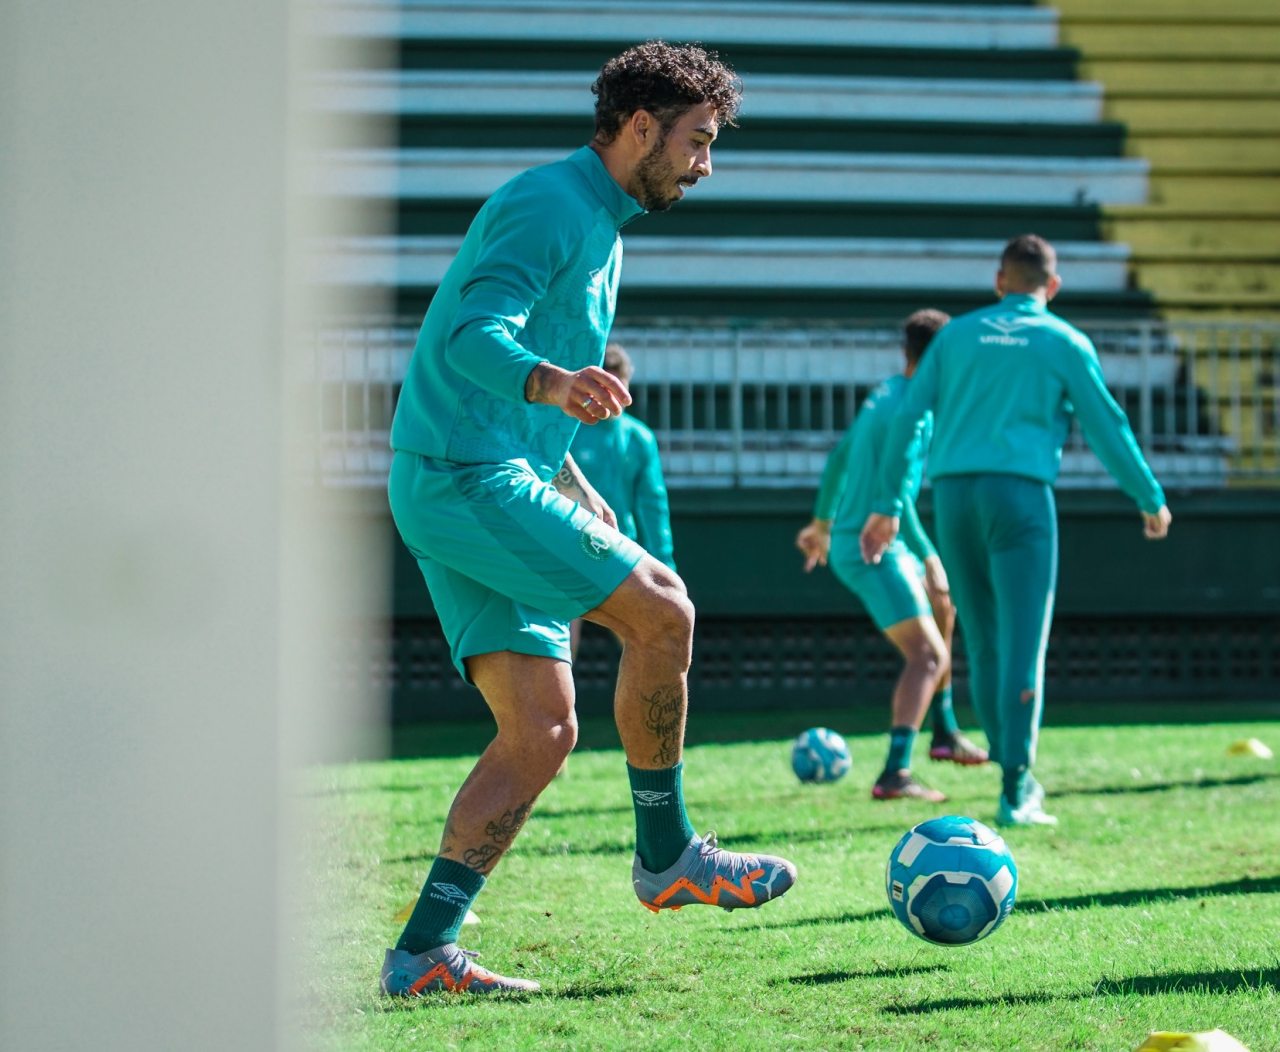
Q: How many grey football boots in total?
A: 2